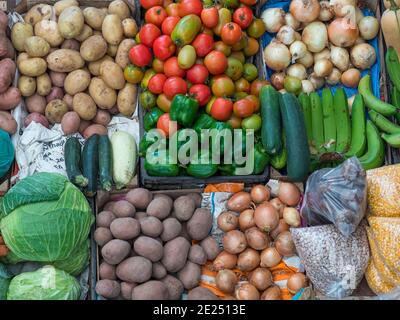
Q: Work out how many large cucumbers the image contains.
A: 2